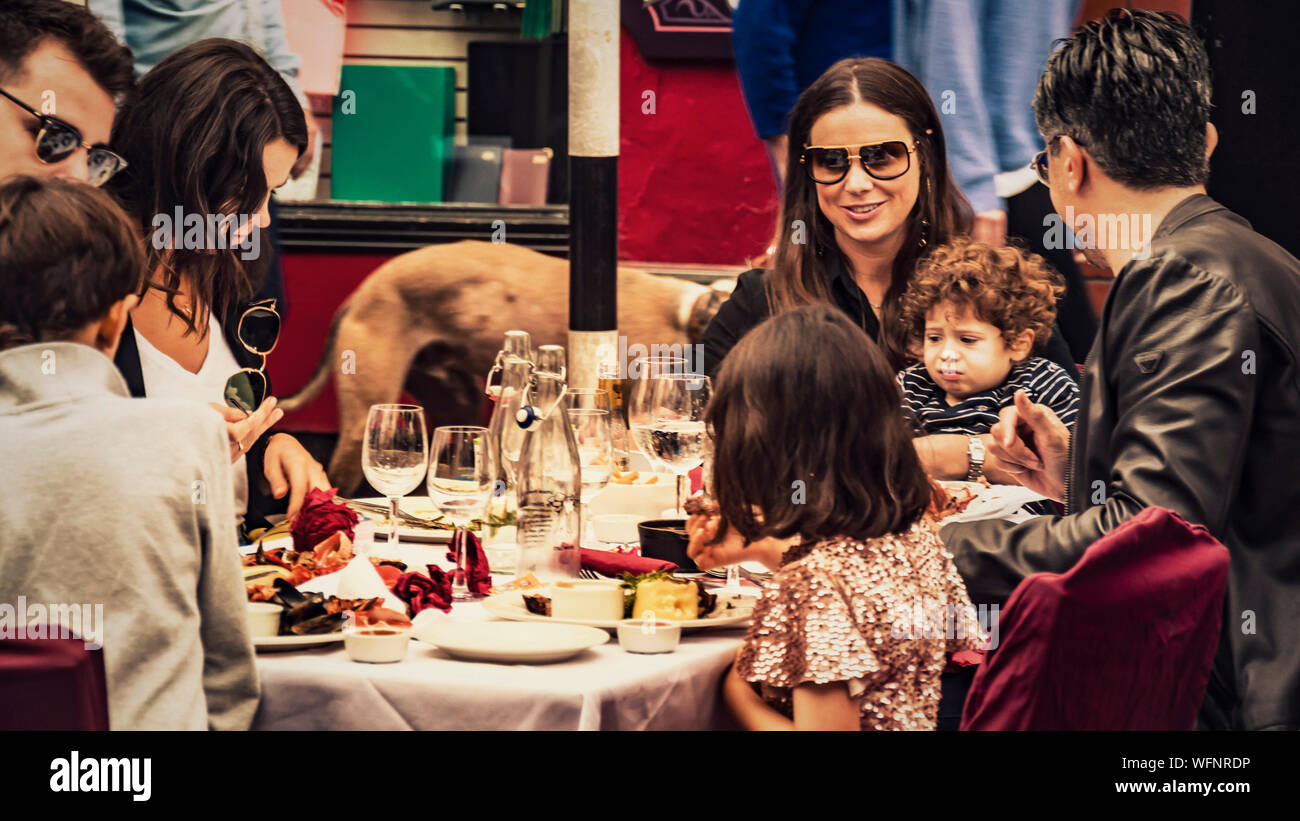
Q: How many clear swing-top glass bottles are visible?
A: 2